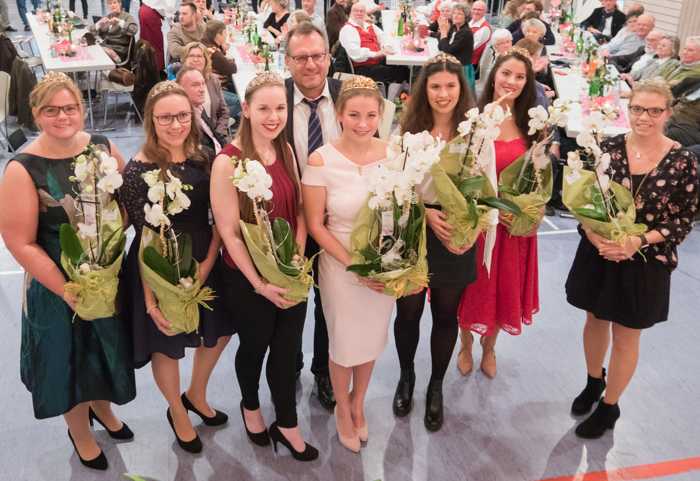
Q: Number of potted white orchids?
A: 7